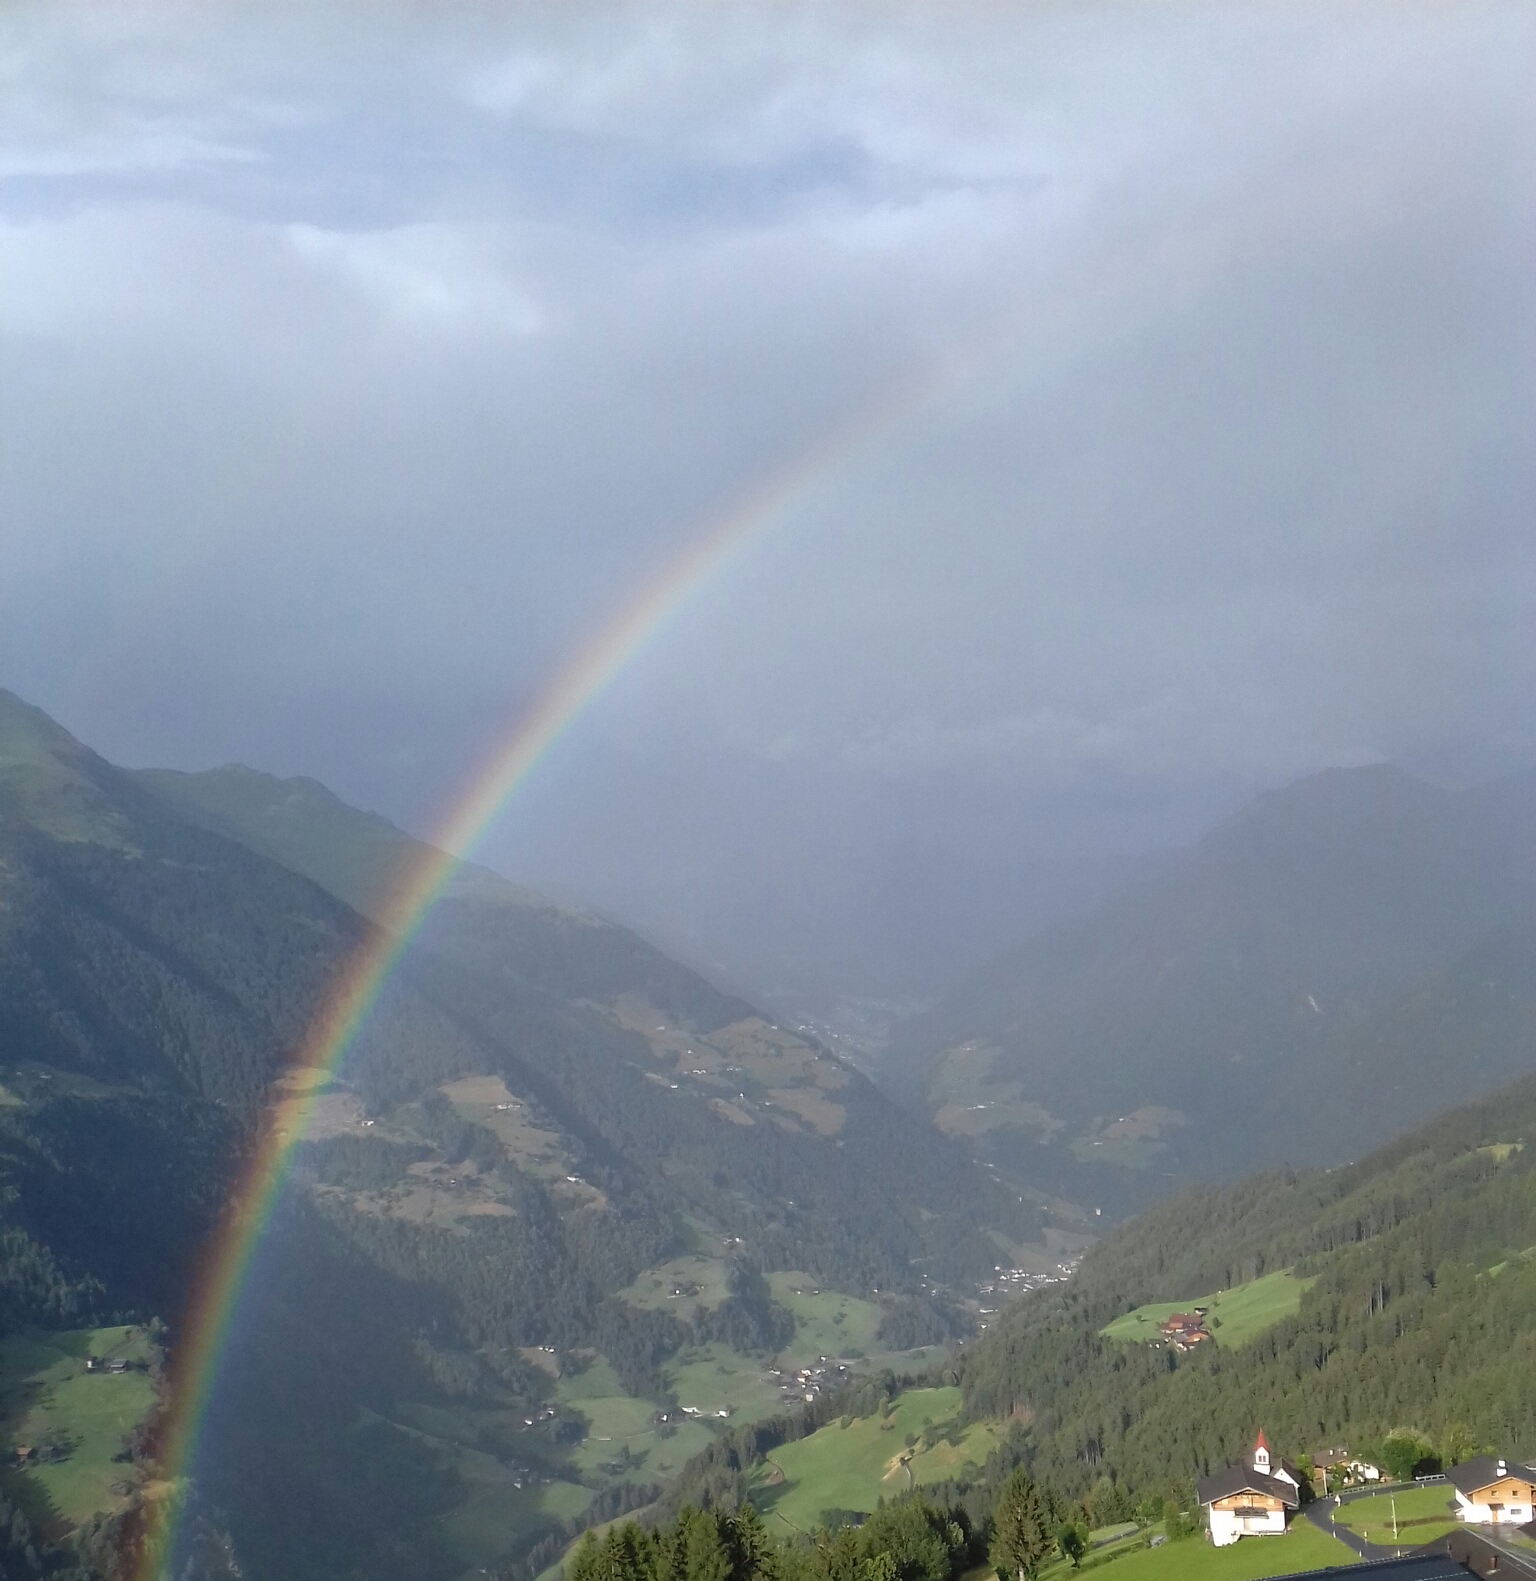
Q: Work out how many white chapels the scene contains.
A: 1